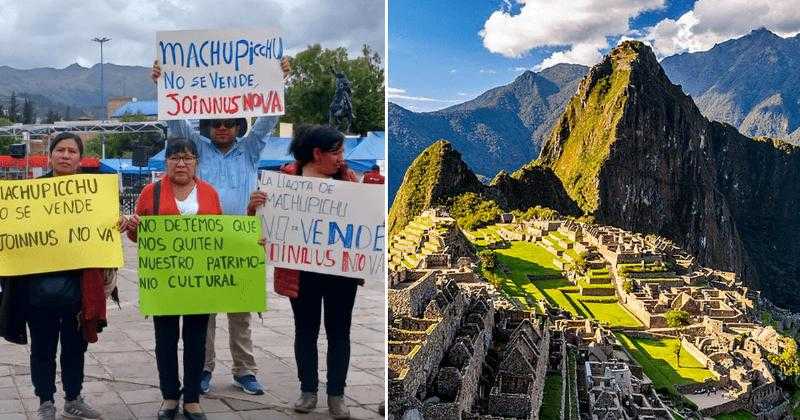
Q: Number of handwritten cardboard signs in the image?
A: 4